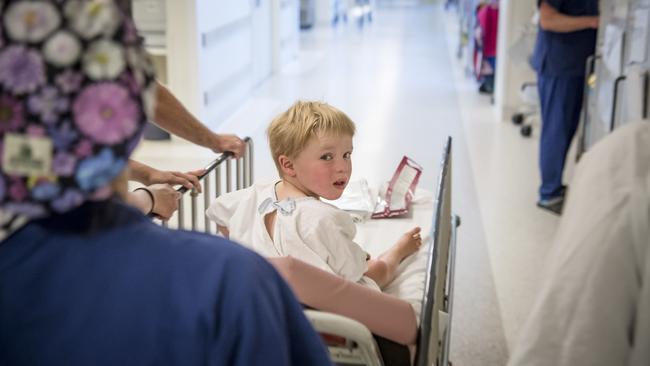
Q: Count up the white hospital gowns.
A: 1